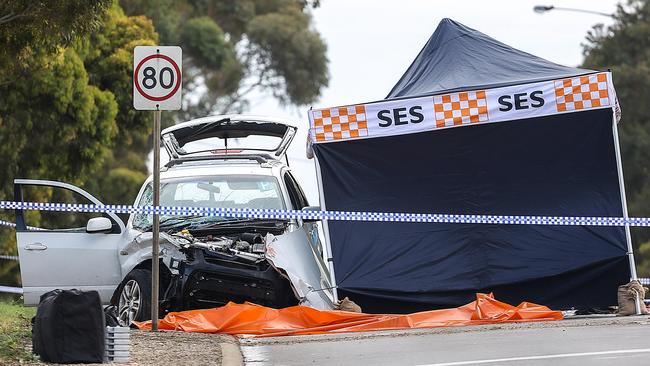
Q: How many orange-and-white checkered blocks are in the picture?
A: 3